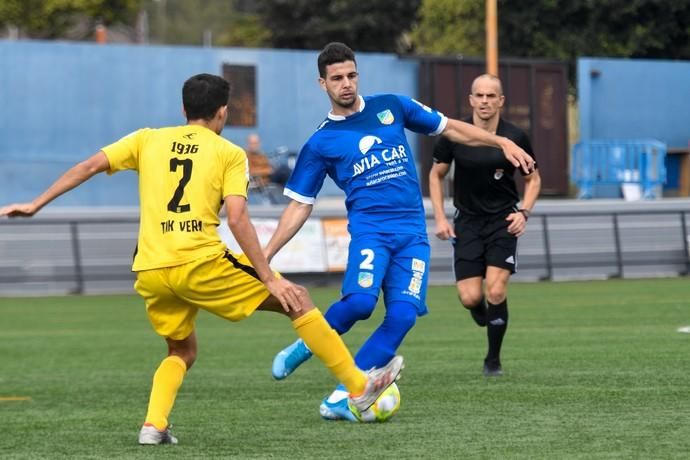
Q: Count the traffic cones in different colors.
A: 0